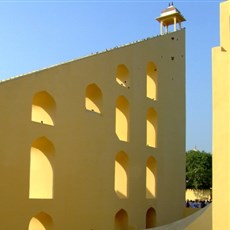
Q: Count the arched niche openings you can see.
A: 12